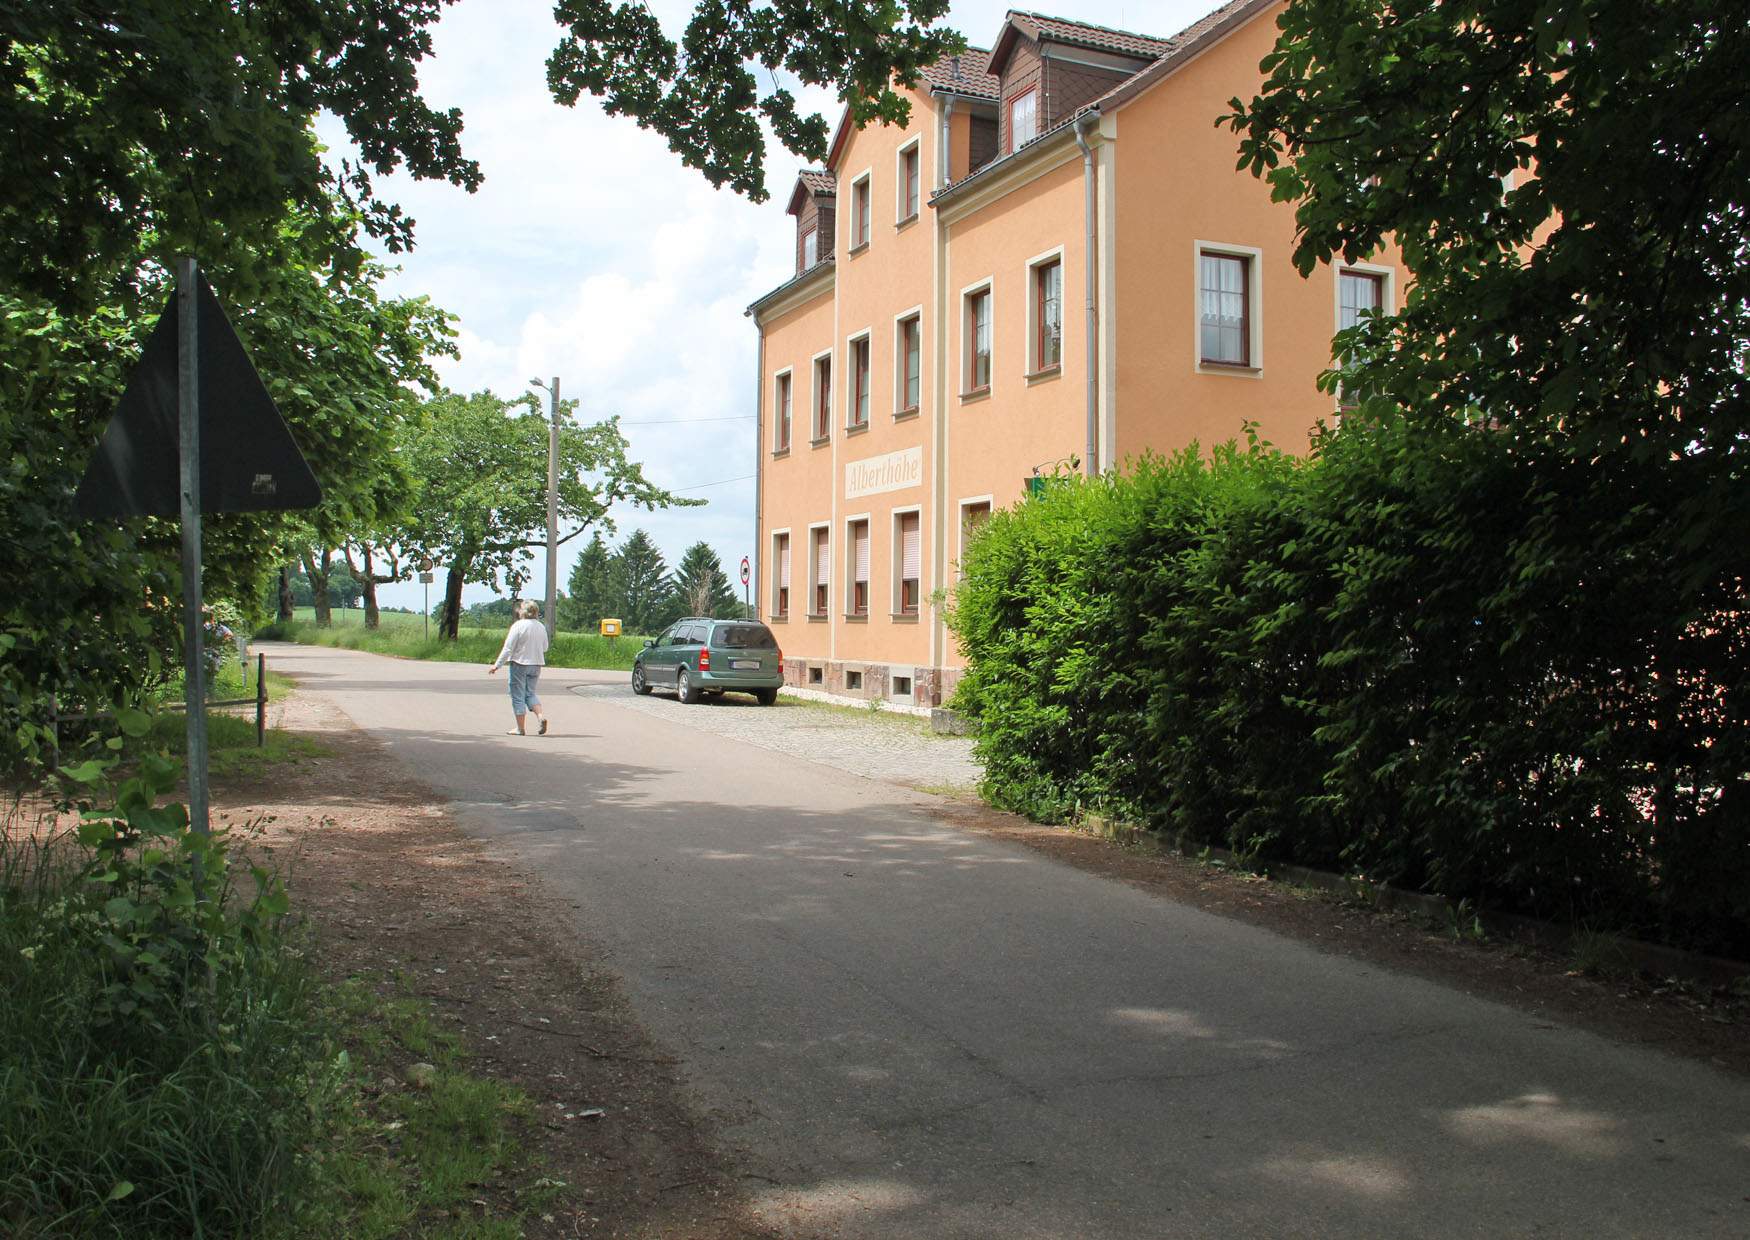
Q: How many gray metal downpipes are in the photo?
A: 3